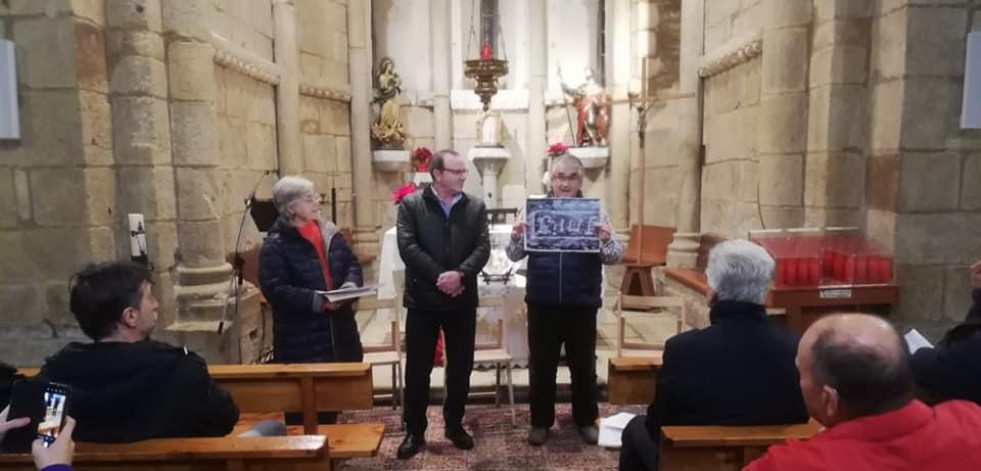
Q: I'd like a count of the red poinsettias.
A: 3